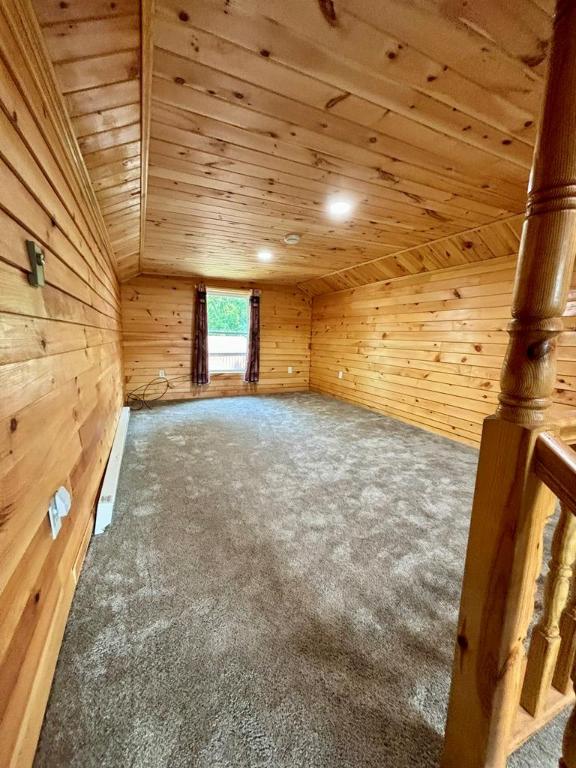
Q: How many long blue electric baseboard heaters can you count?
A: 0